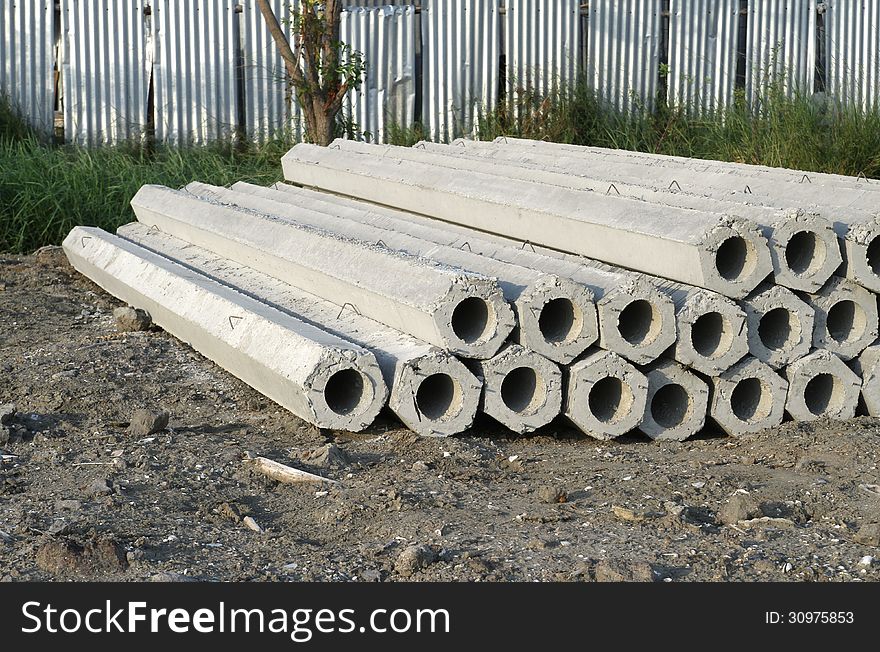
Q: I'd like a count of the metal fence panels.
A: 11